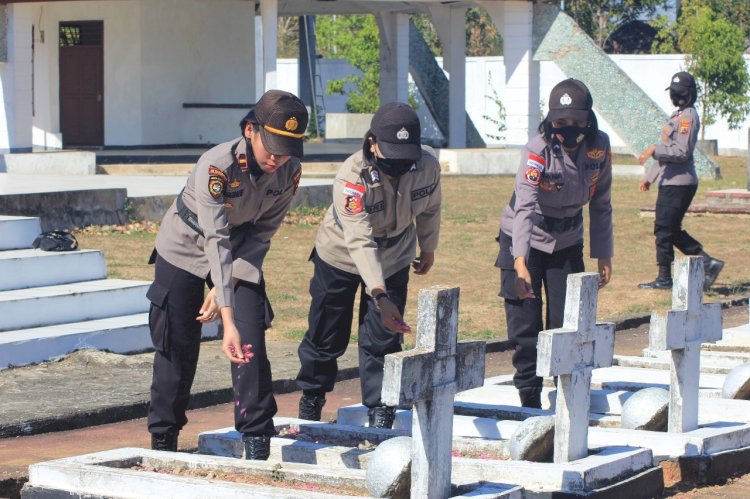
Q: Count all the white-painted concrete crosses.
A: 3